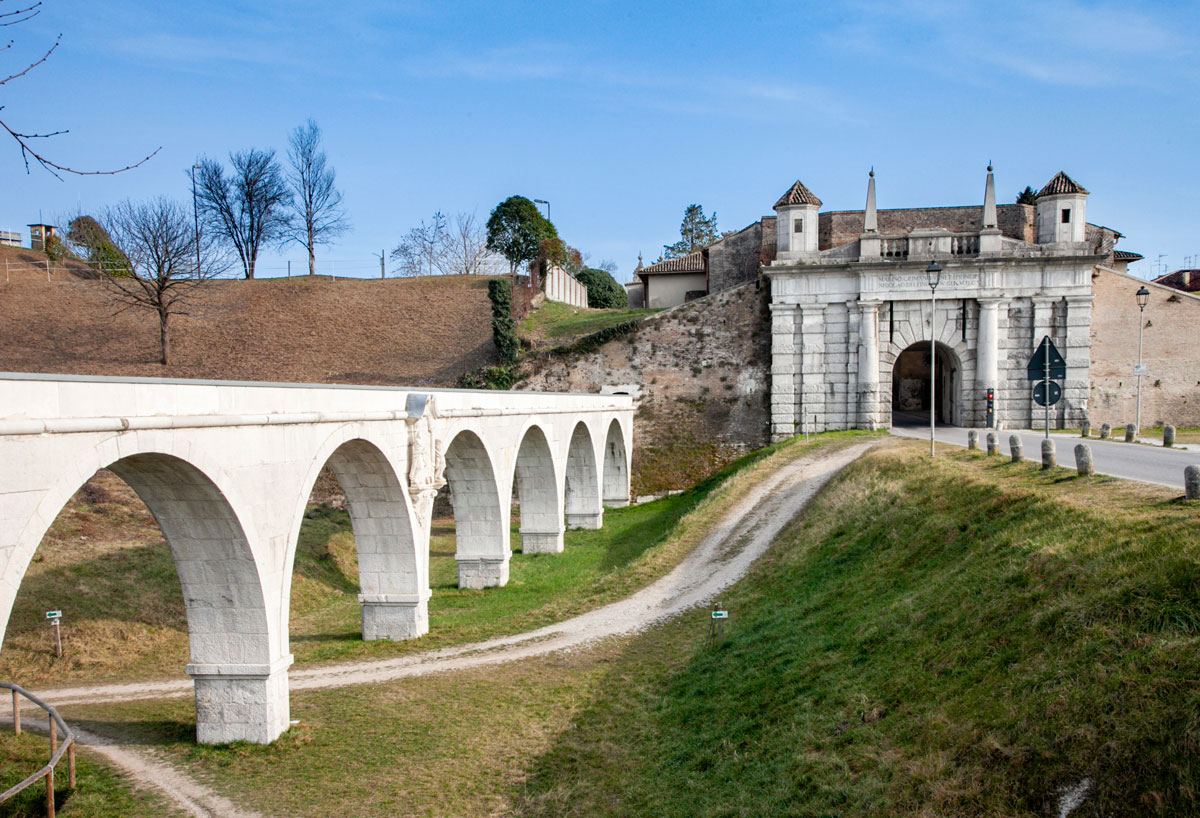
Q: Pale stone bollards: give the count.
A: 10